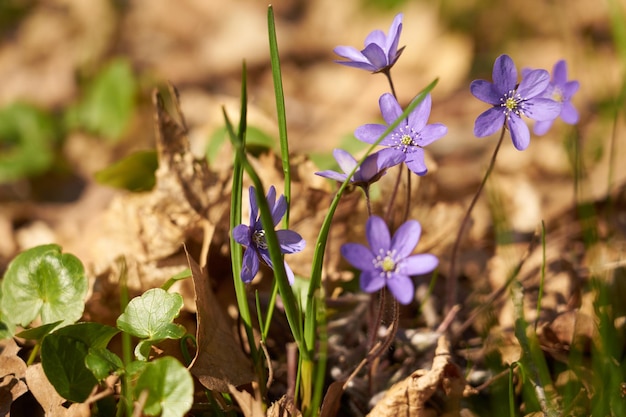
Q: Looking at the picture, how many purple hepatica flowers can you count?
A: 7